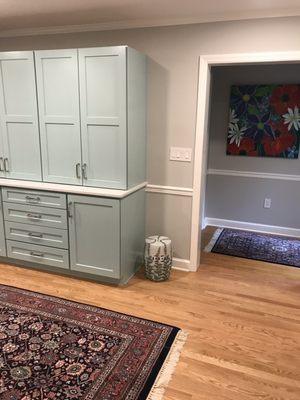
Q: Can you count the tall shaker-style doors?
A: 3